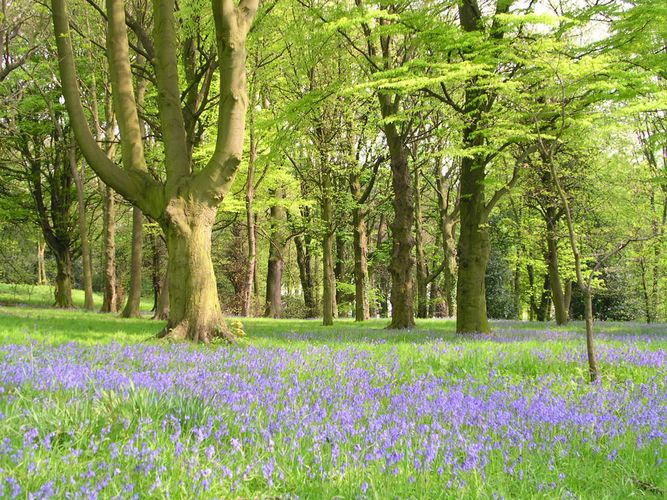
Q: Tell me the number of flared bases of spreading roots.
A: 1